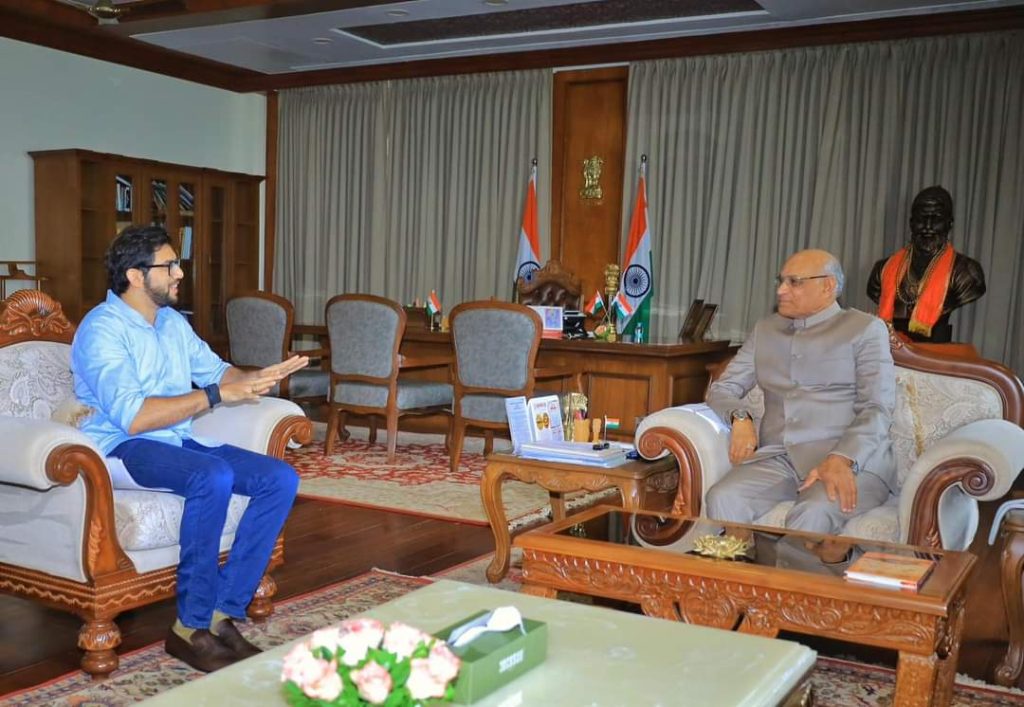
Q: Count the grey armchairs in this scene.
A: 3